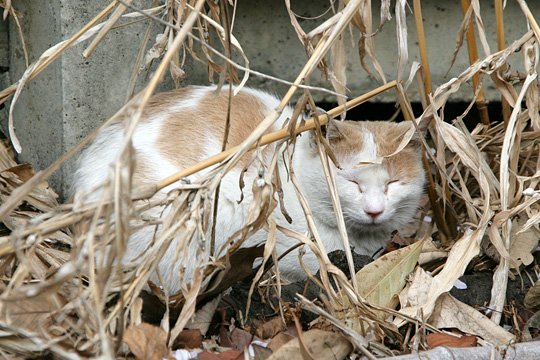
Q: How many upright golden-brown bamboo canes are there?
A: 3